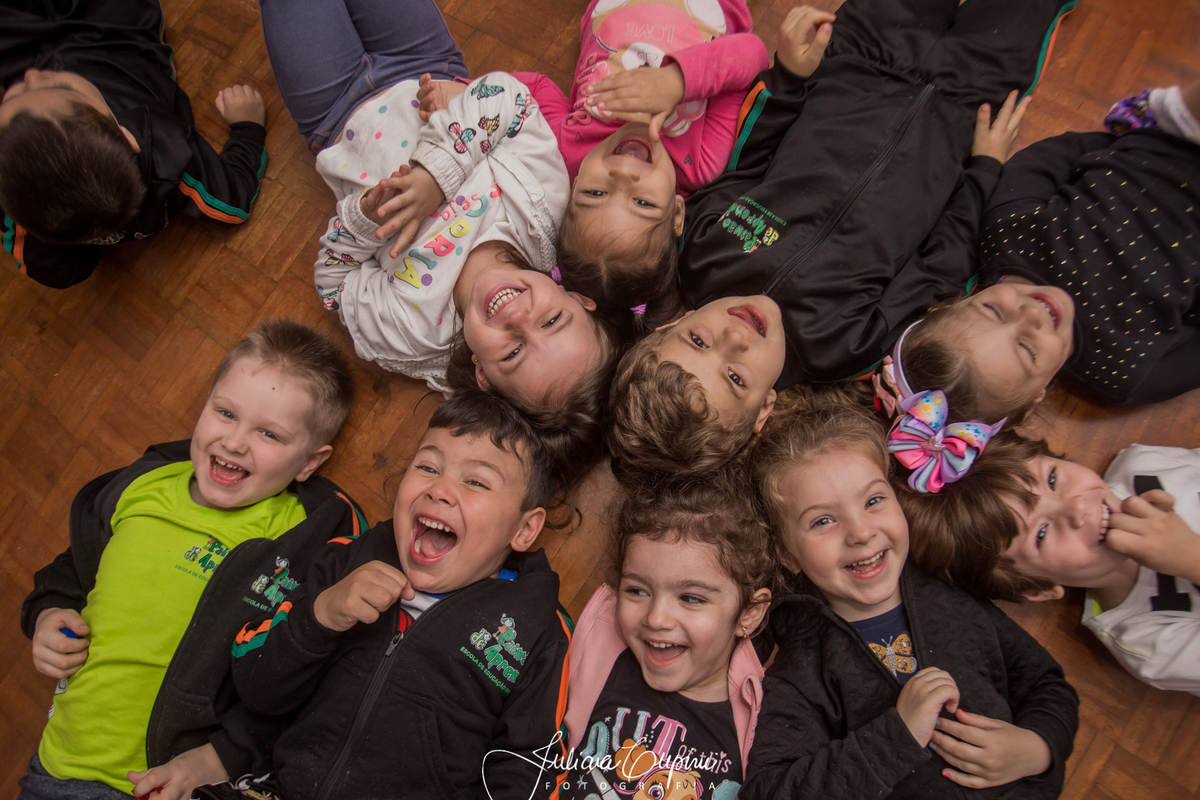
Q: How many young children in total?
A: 10